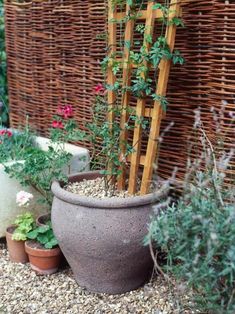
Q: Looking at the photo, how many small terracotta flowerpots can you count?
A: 3